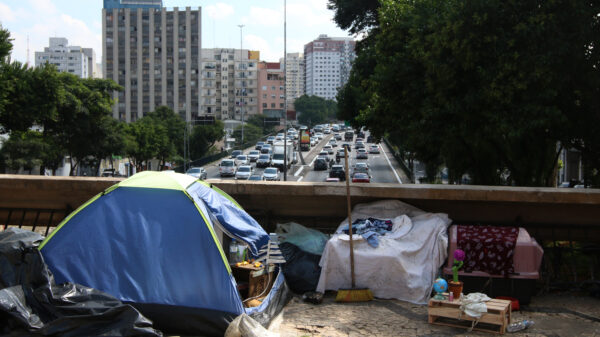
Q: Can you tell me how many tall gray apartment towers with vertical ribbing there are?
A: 1